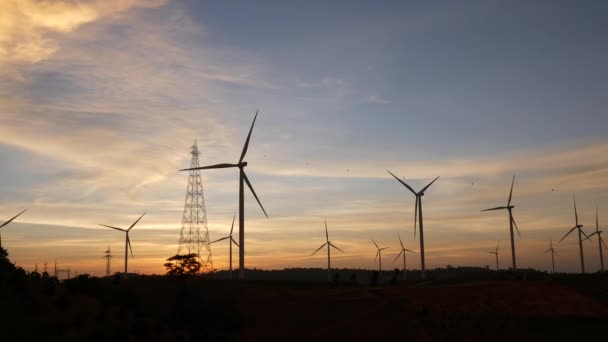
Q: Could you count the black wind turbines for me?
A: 13